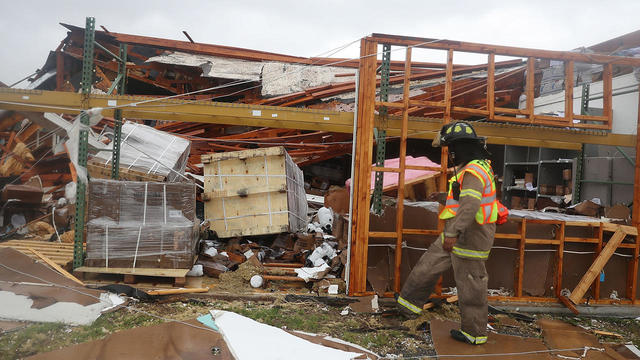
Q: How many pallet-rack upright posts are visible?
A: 4